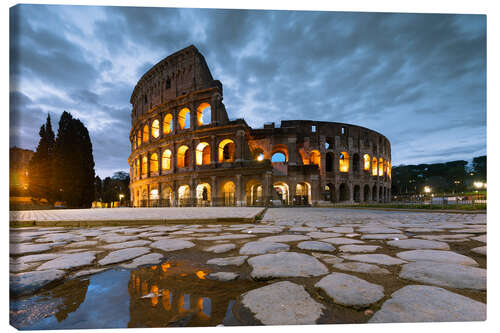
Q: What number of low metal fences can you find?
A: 1